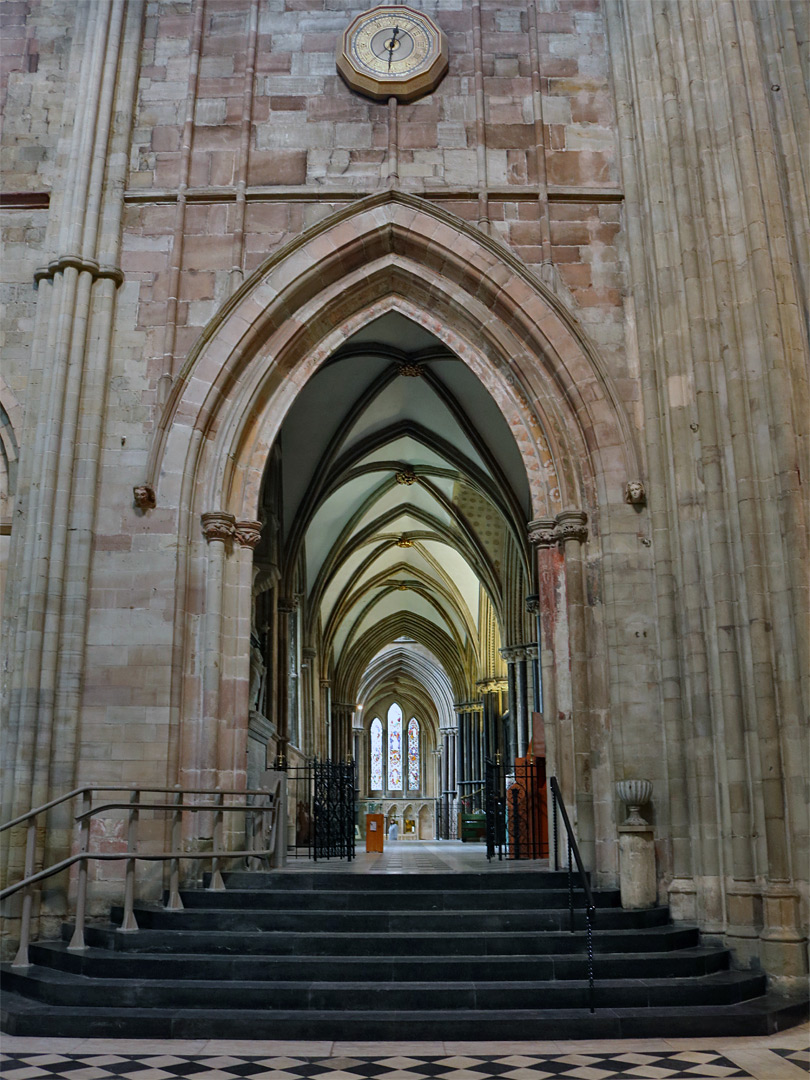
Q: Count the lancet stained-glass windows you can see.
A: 3